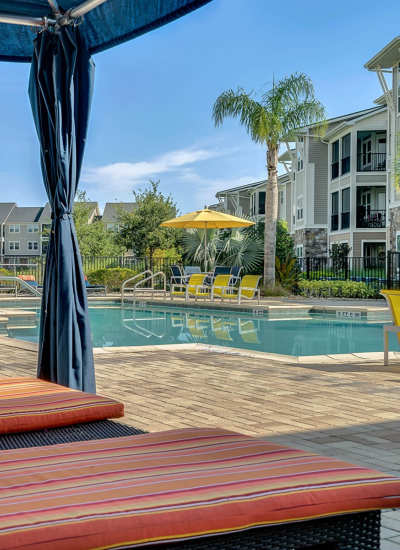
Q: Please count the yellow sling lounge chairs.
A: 4